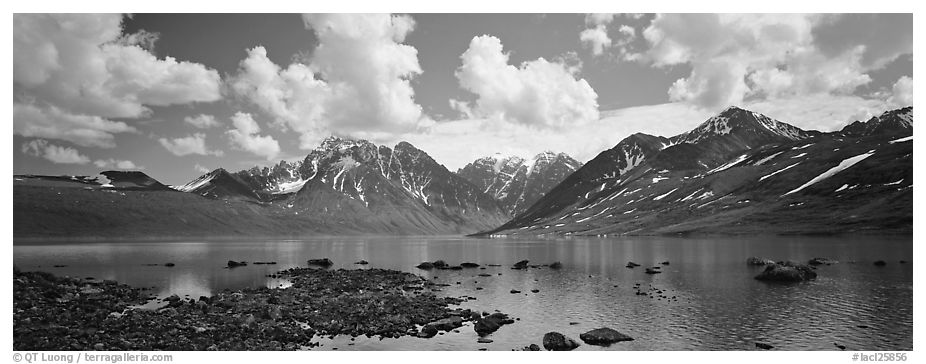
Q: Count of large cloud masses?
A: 4